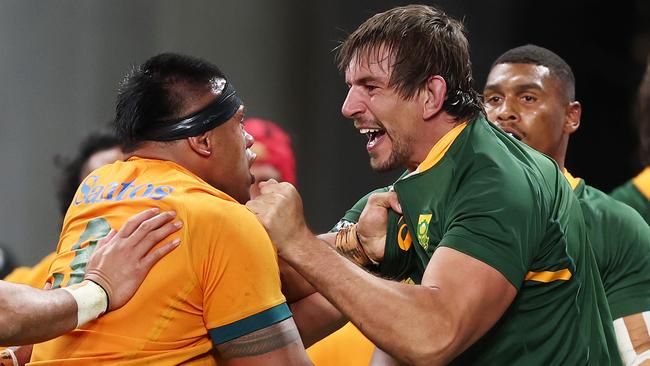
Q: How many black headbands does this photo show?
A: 1